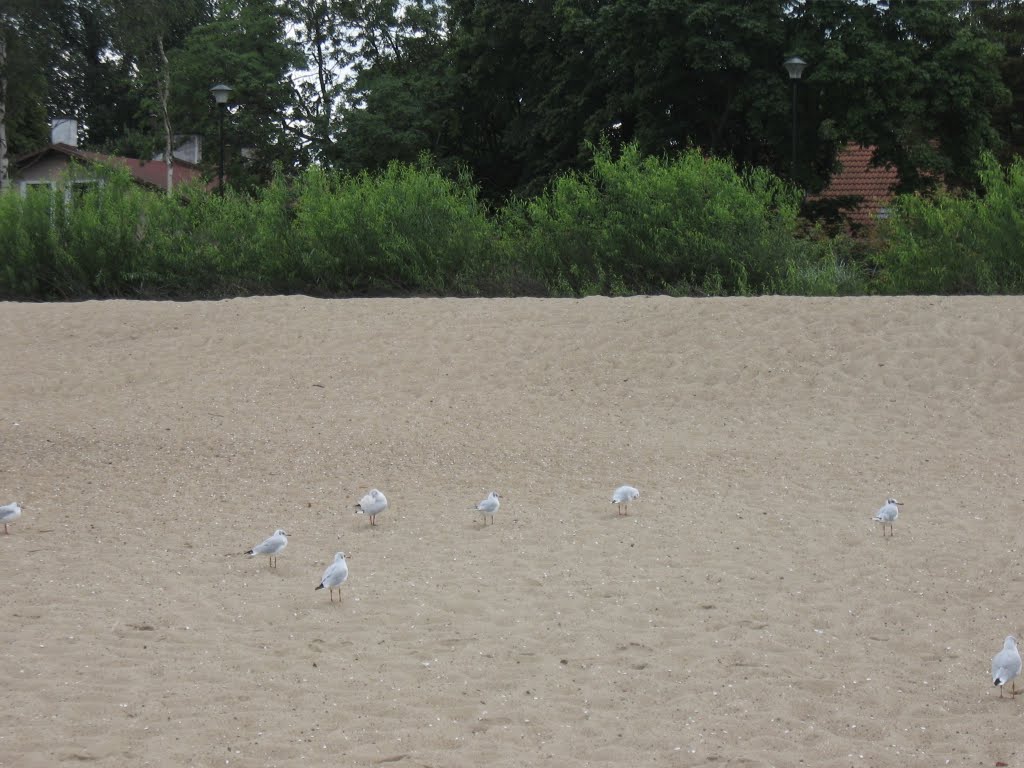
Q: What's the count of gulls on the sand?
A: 8